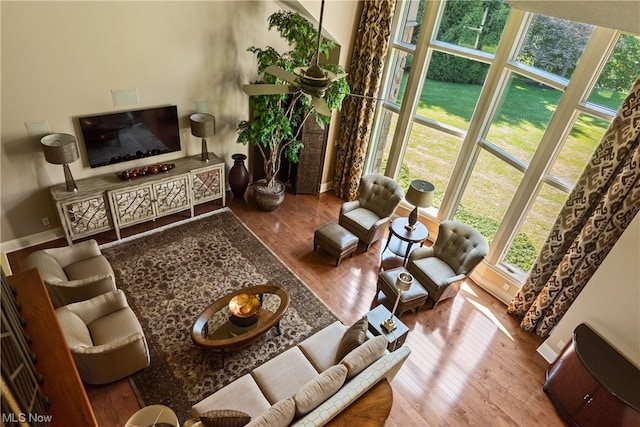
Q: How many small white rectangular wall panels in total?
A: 3